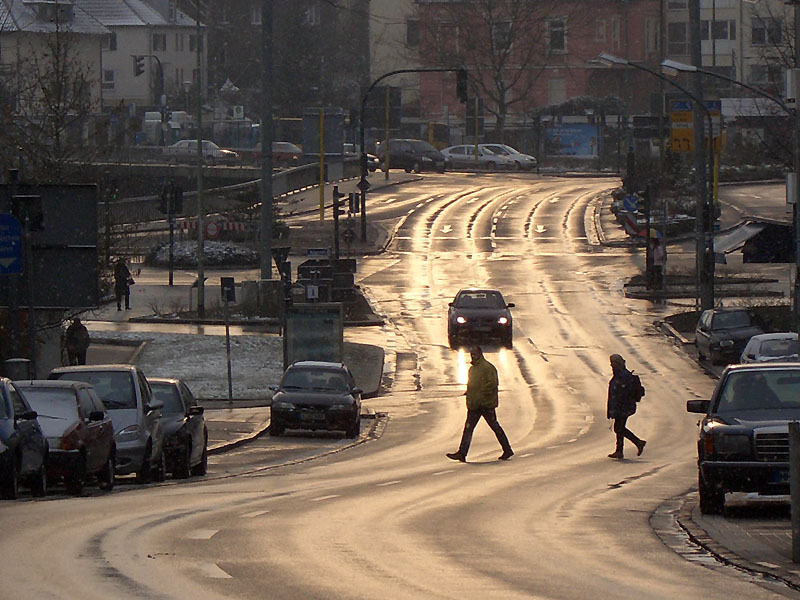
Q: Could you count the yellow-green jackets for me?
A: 1